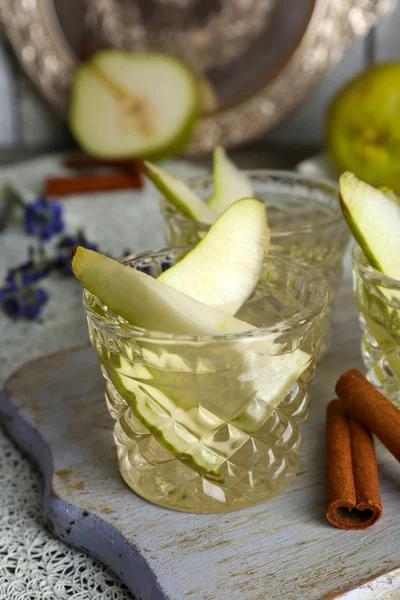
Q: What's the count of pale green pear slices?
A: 5